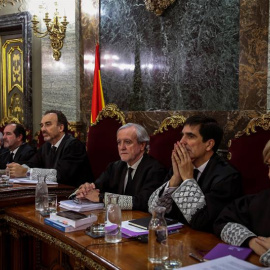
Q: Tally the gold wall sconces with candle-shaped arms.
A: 1